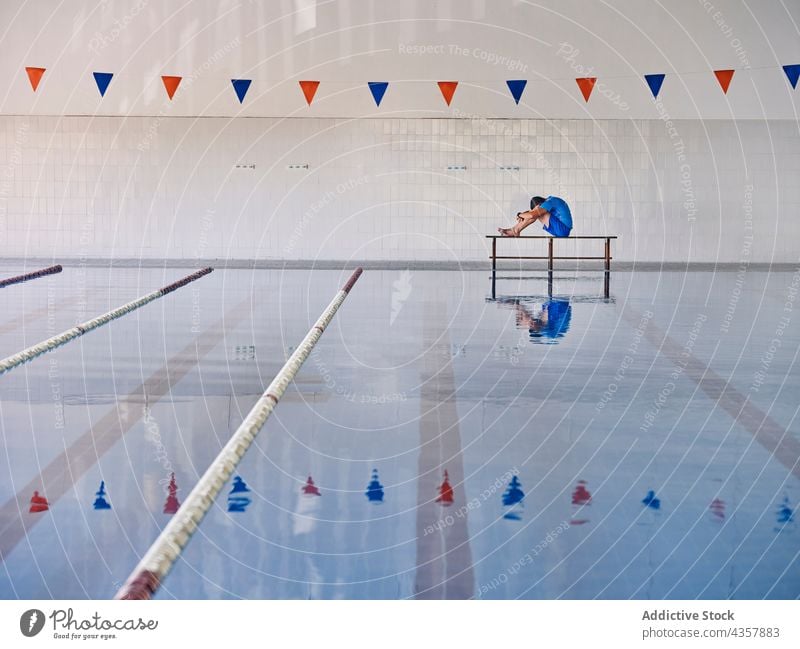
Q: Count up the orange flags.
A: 6